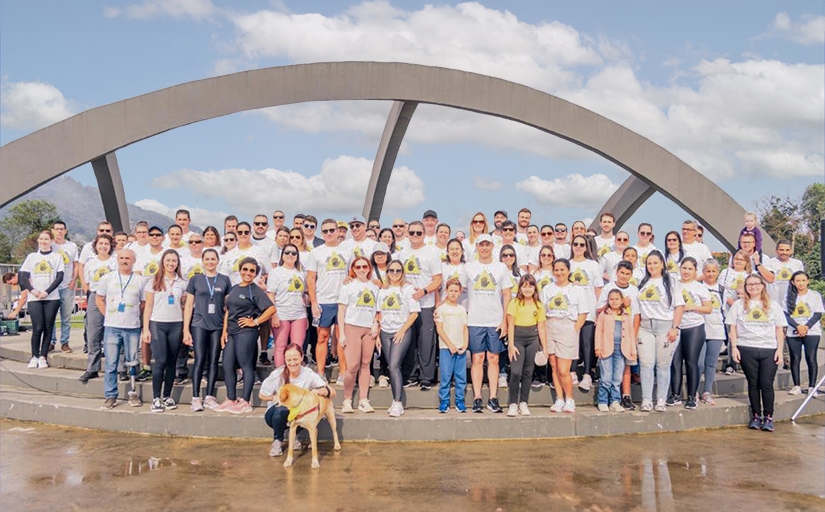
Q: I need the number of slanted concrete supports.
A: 3